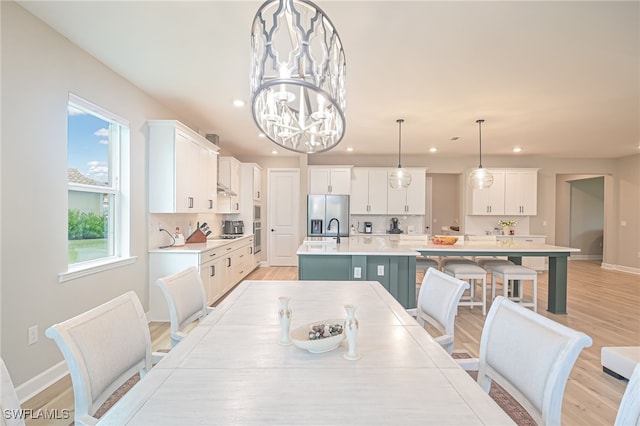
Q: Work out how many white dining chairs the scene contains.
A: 6